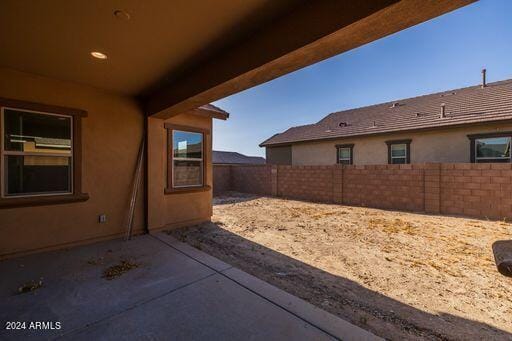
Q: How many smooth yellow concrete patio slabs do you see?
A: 0